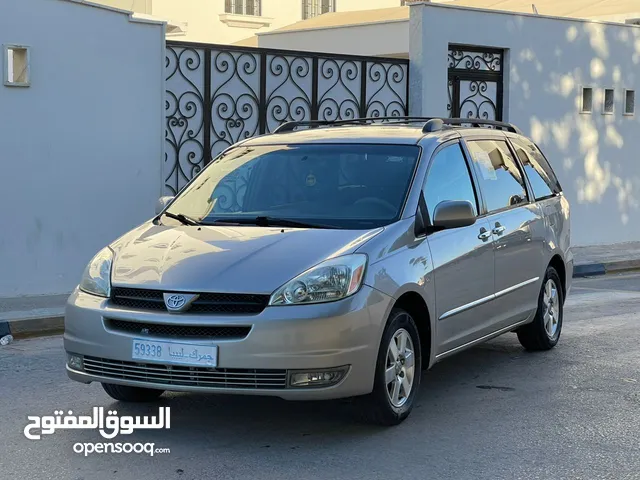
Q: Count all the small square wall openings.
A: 4